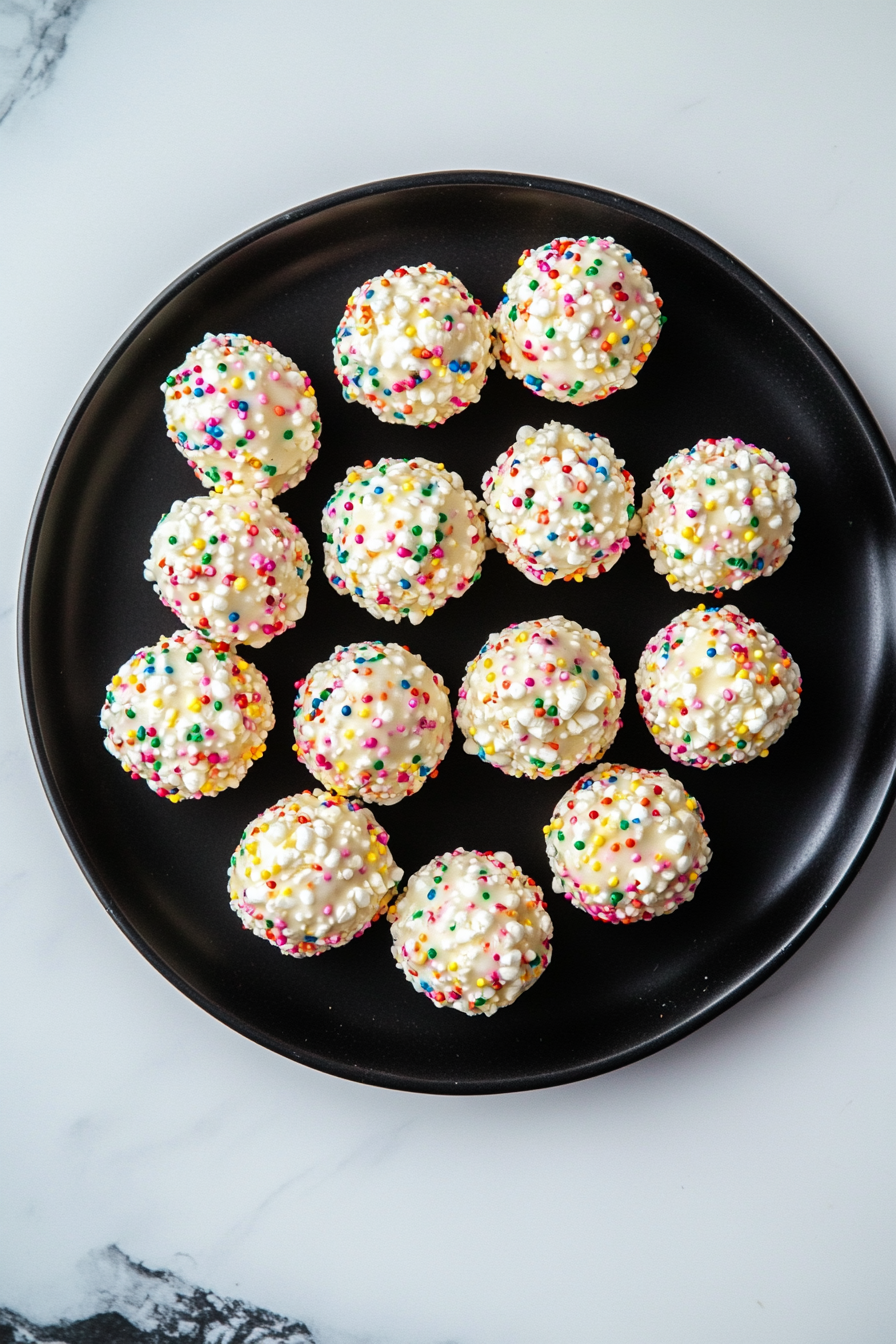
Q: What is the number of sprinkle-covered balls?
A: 14